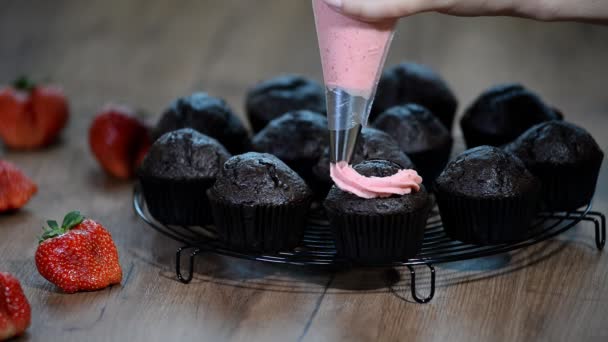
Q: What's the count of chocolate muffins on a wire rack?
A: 12